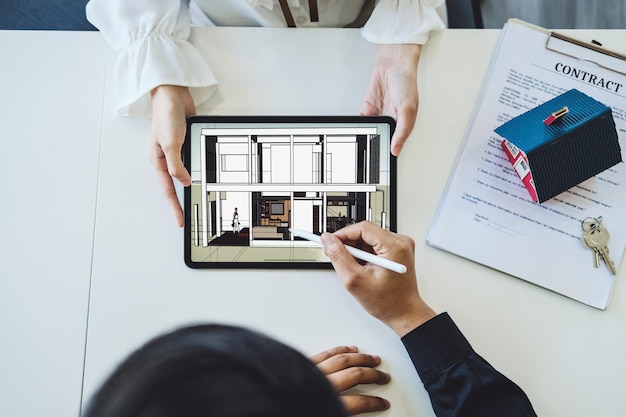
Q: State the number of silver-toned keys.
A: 2